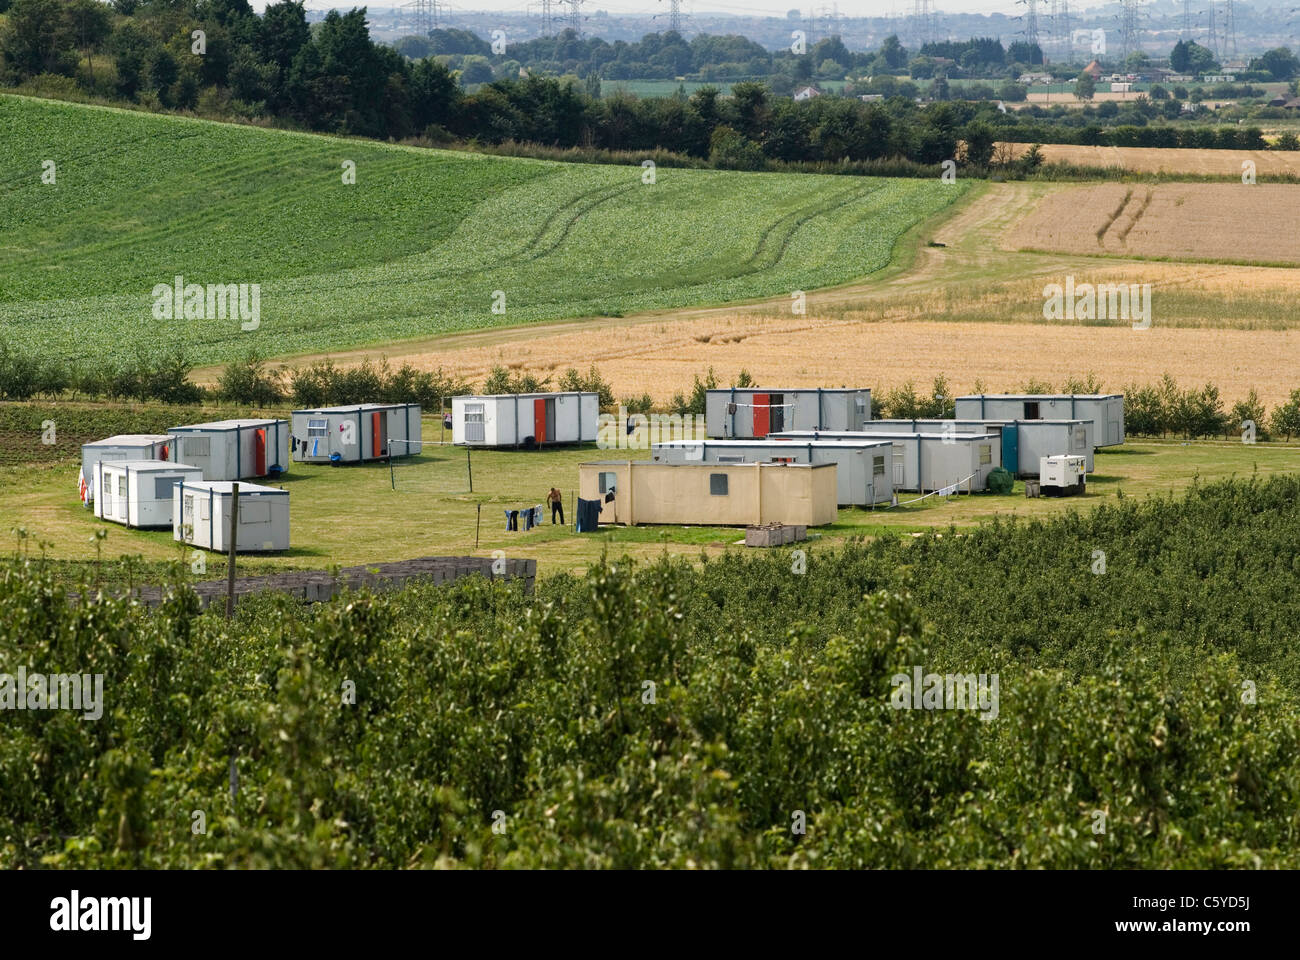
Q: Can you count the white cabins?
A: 11